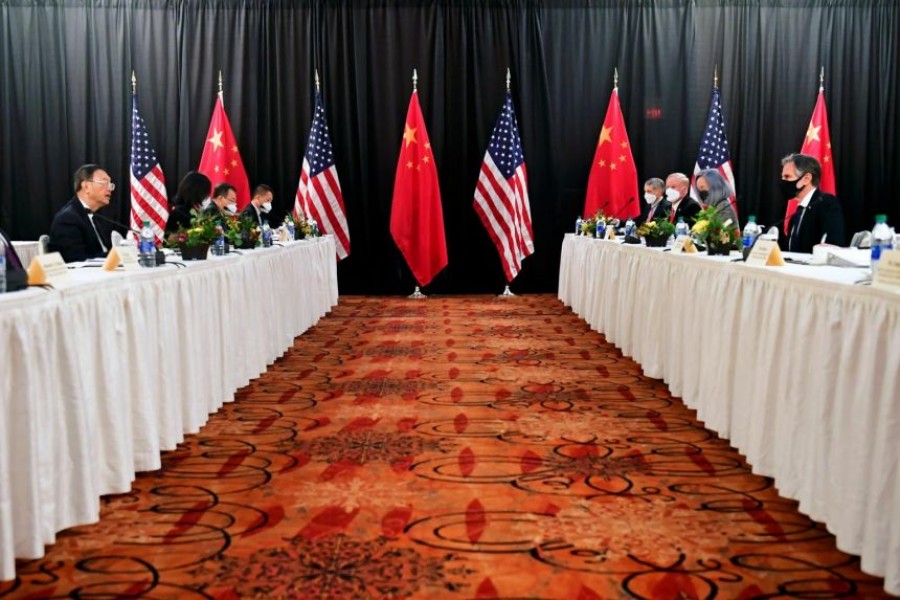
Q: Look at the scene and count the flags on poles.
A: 8